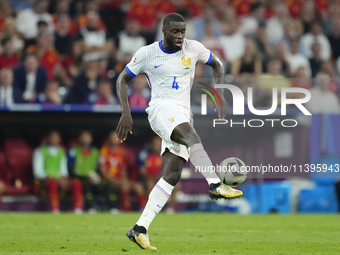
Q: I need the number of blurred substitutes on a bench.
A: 4